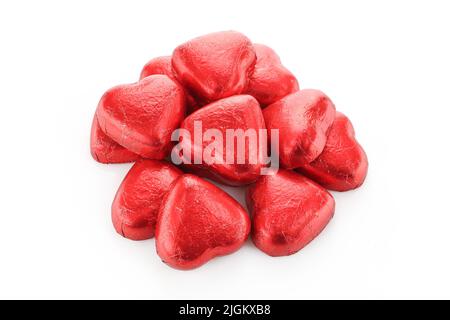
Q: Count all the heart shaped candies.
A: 11